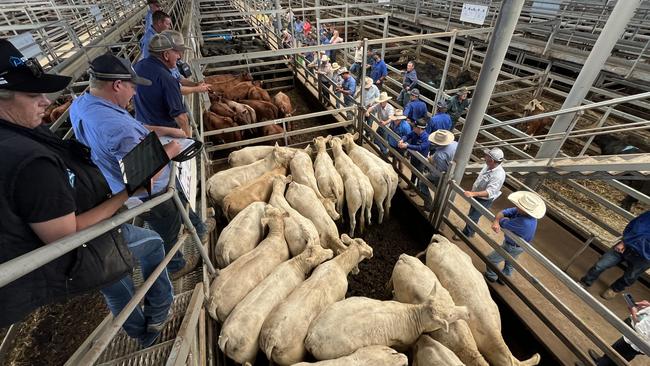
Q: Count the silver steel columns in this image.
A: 2